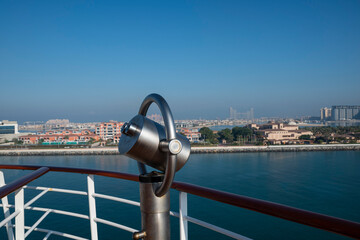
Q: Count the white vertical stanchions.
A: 4